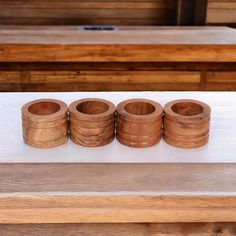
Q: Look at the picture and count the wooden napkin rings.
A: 4